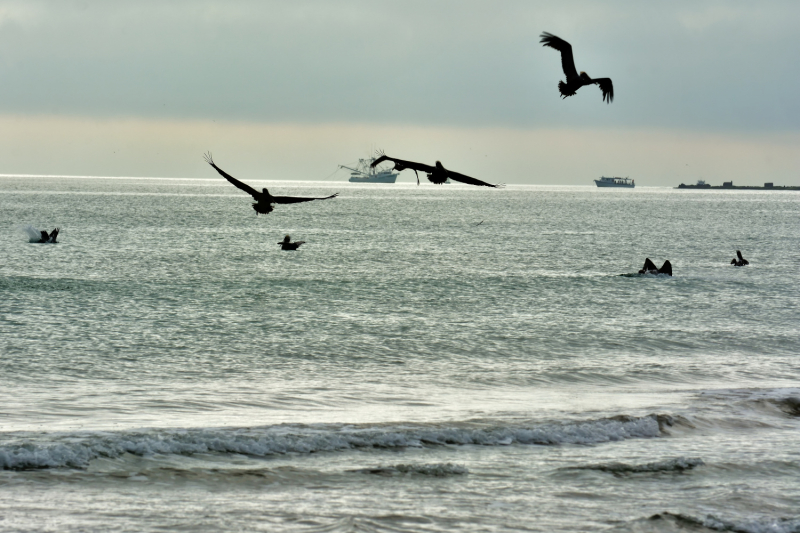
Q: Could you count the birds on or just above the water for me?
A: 4